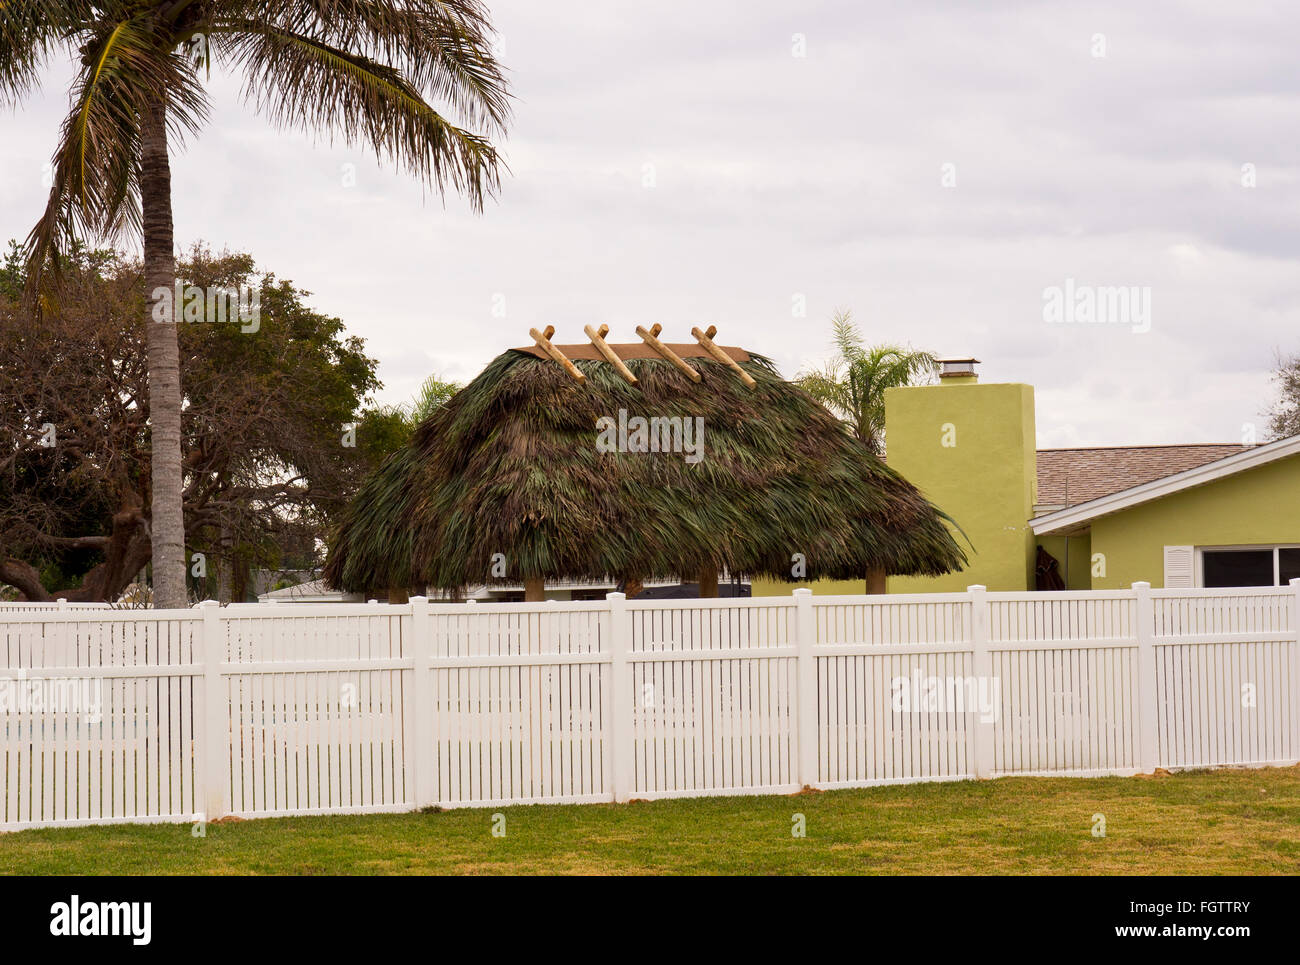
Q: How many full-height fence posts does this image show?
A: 7